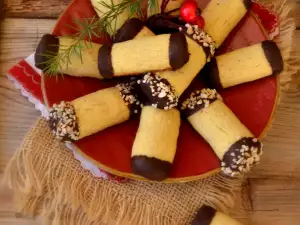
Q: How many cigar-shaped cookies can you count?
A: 11